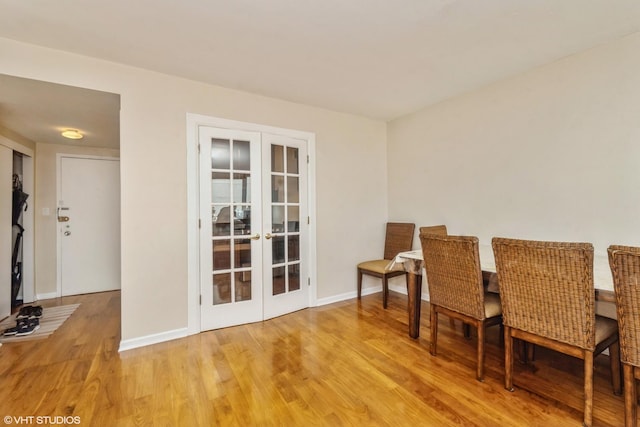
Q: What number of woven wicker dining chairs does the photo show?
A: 5